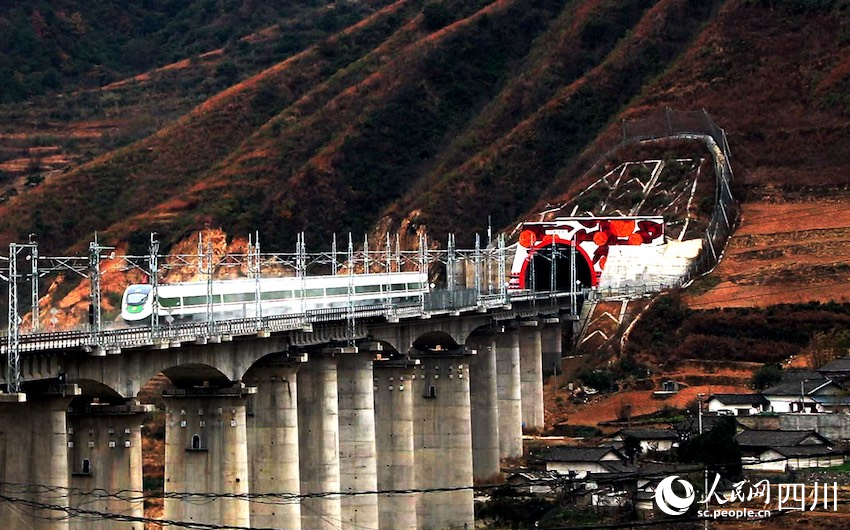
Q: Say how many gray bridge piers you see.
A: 12